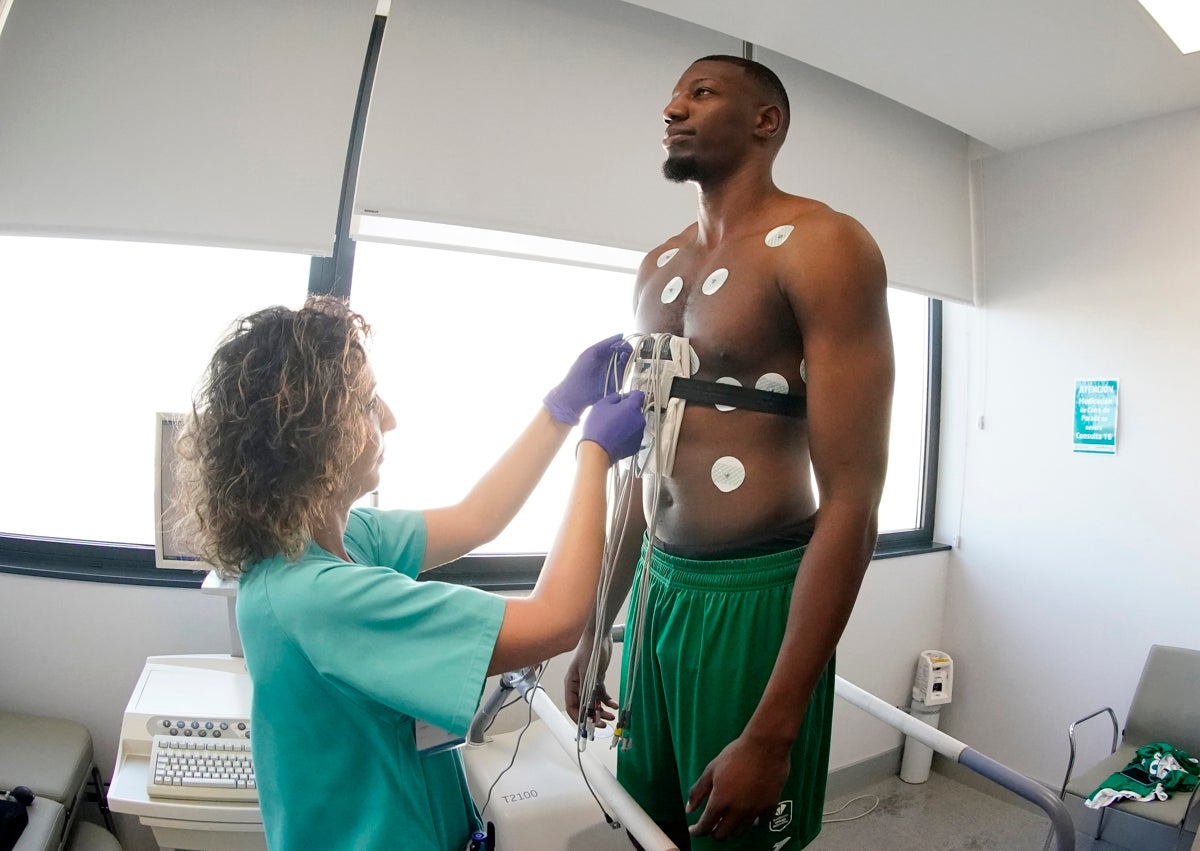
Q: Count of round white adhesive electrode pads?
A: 9